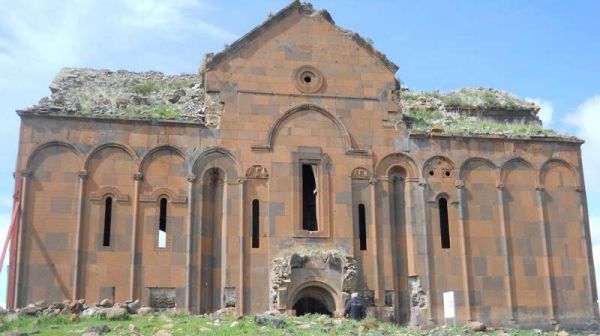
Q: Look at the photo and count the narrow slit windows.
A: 5